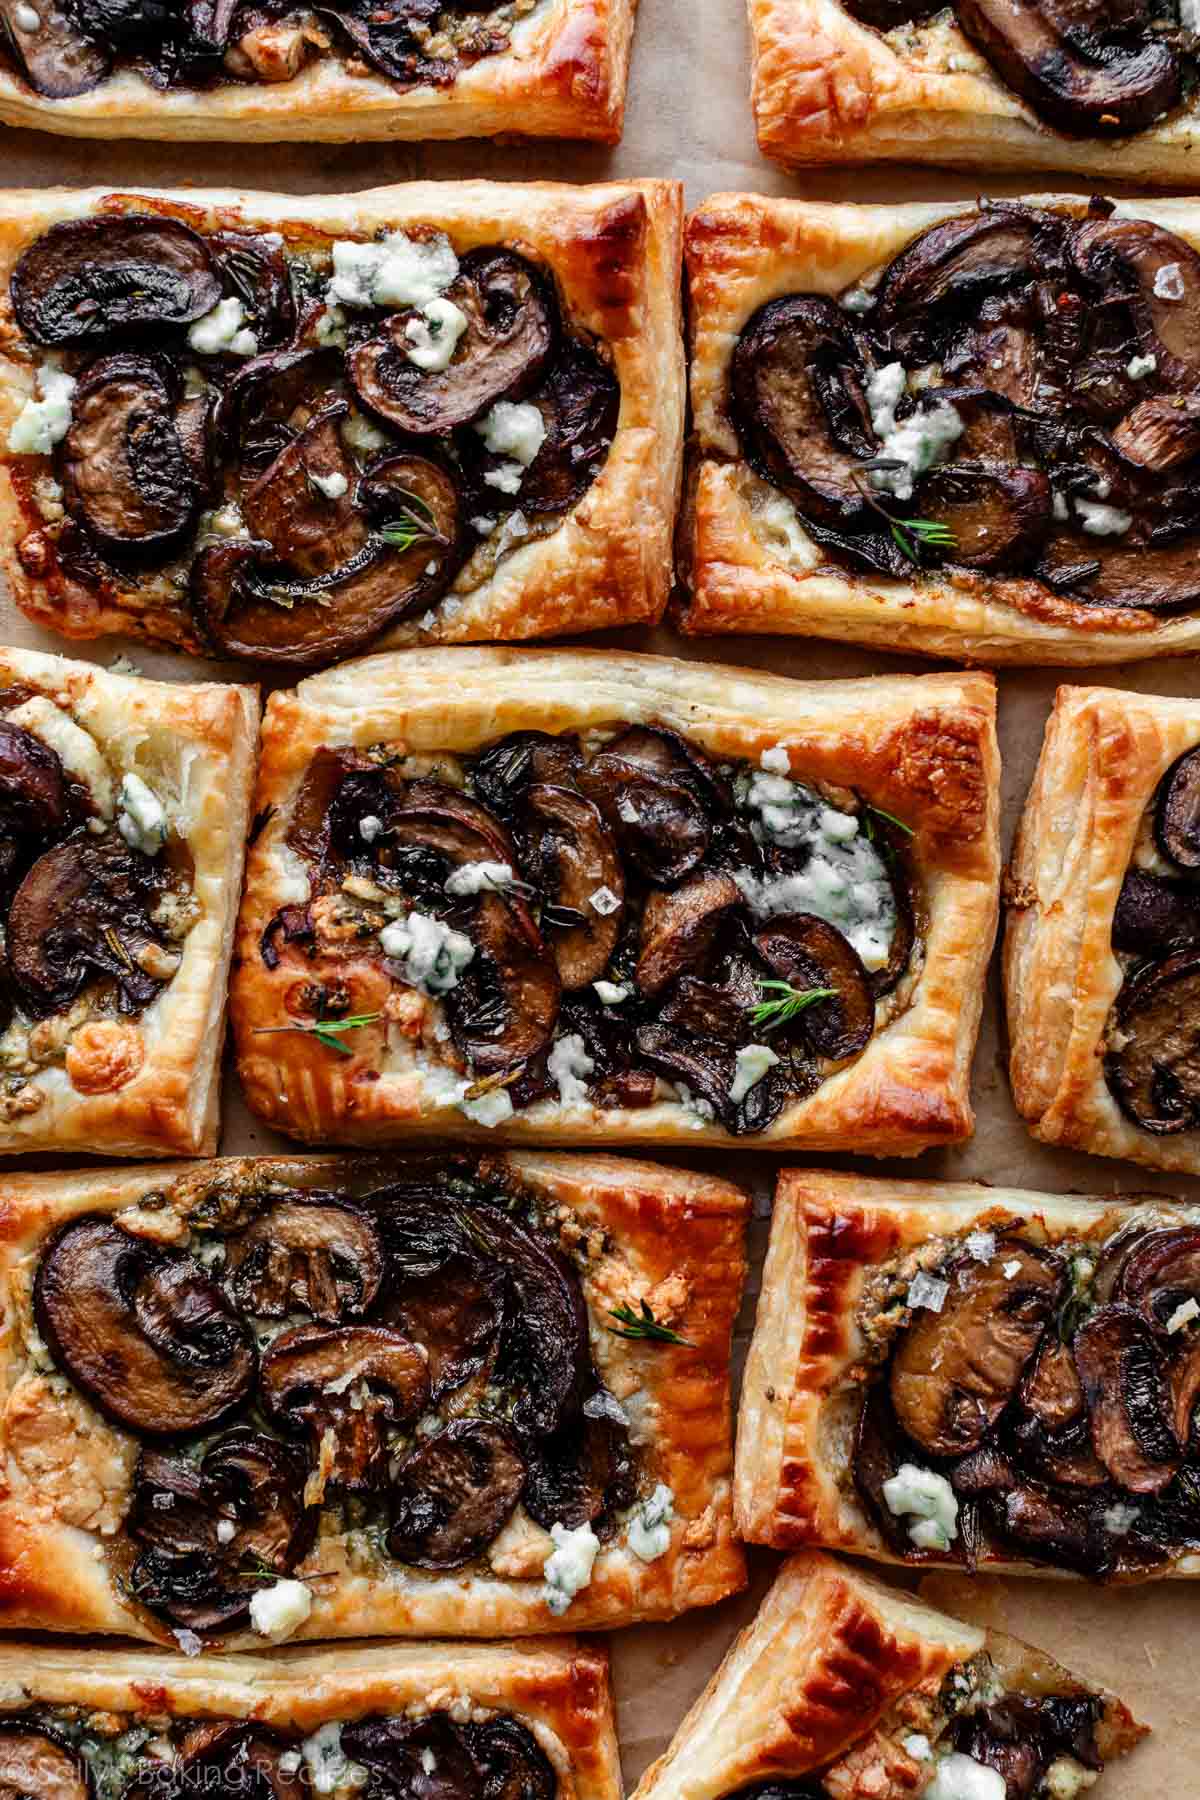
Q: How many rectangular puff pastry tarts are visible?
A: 11